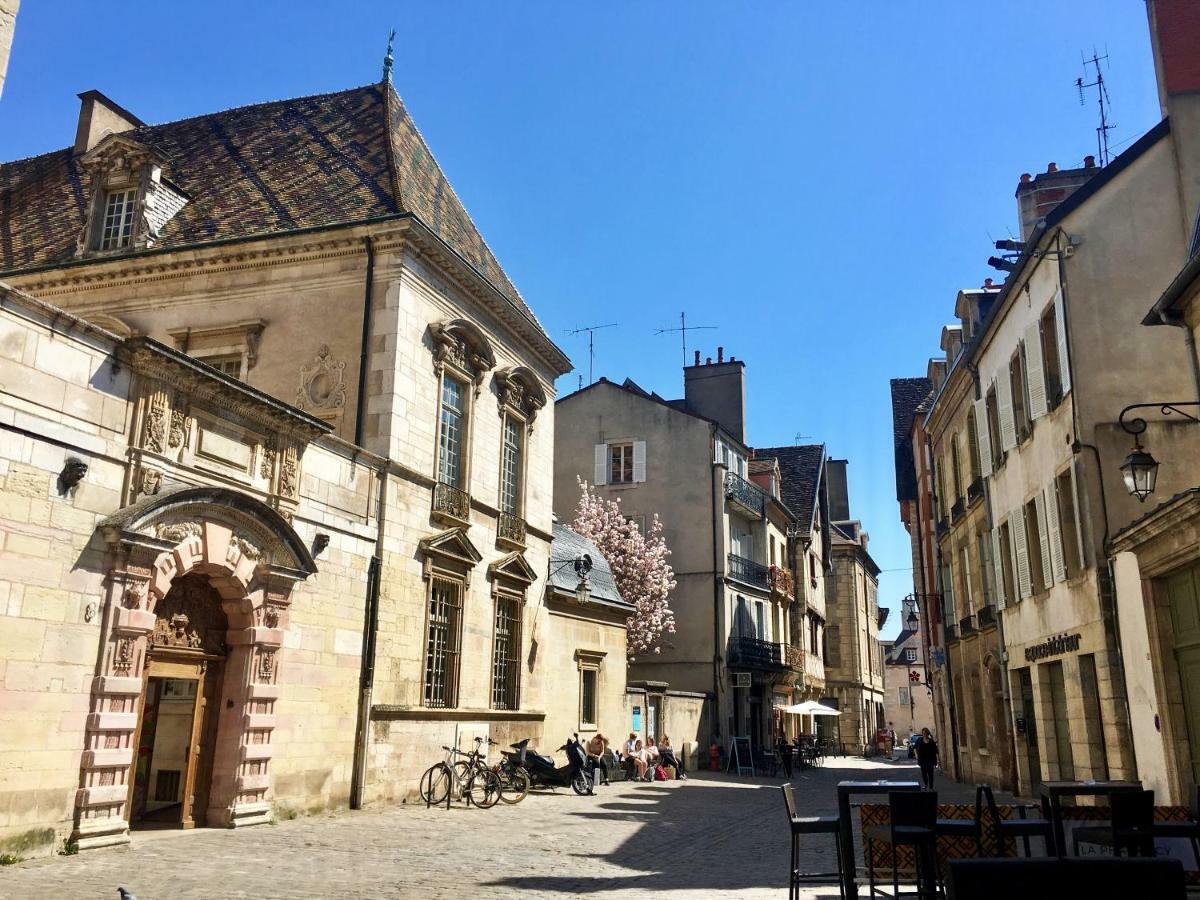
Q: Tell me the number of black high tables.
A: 2